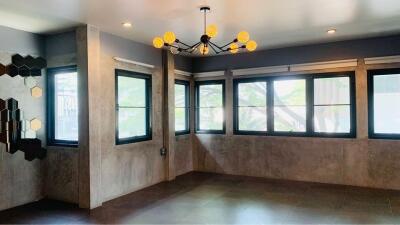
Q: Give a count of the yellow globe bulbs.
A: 7